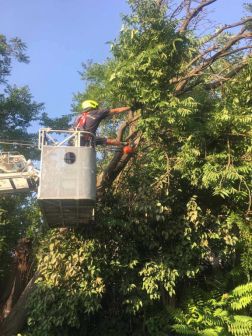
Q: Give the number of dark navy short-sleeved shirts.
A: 1